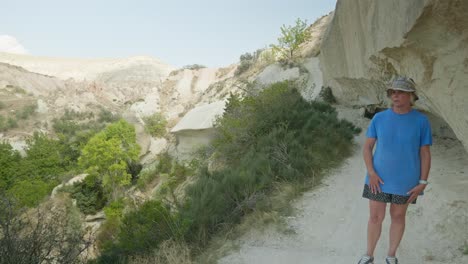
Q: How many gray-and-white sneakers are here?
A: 2